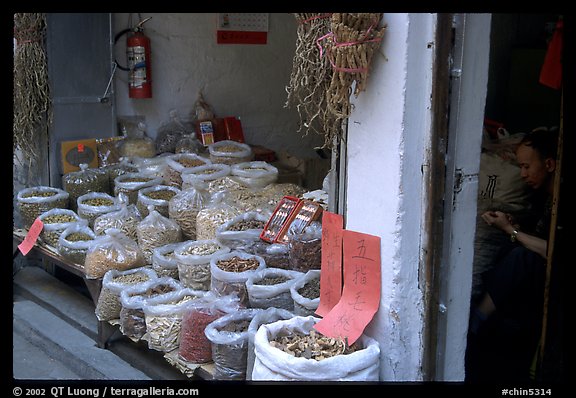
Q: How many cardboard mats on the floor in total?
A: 0